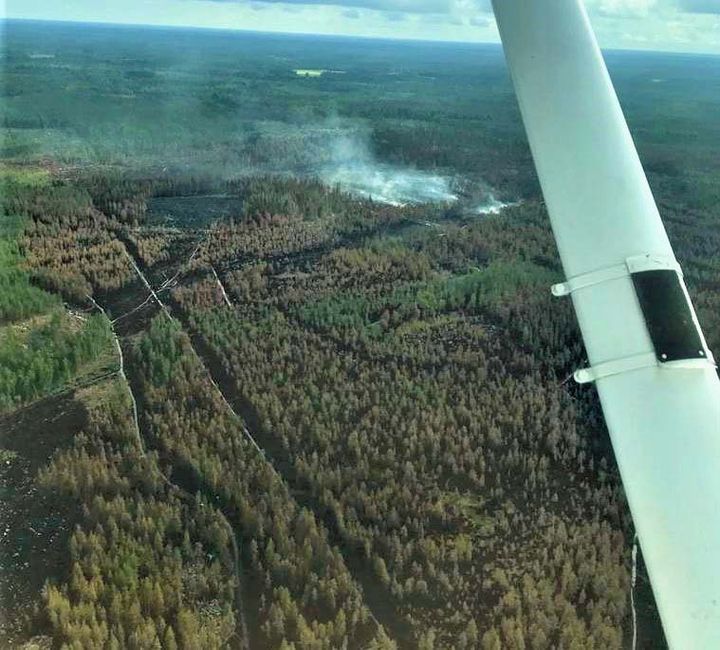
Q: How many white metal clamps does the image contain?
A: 2